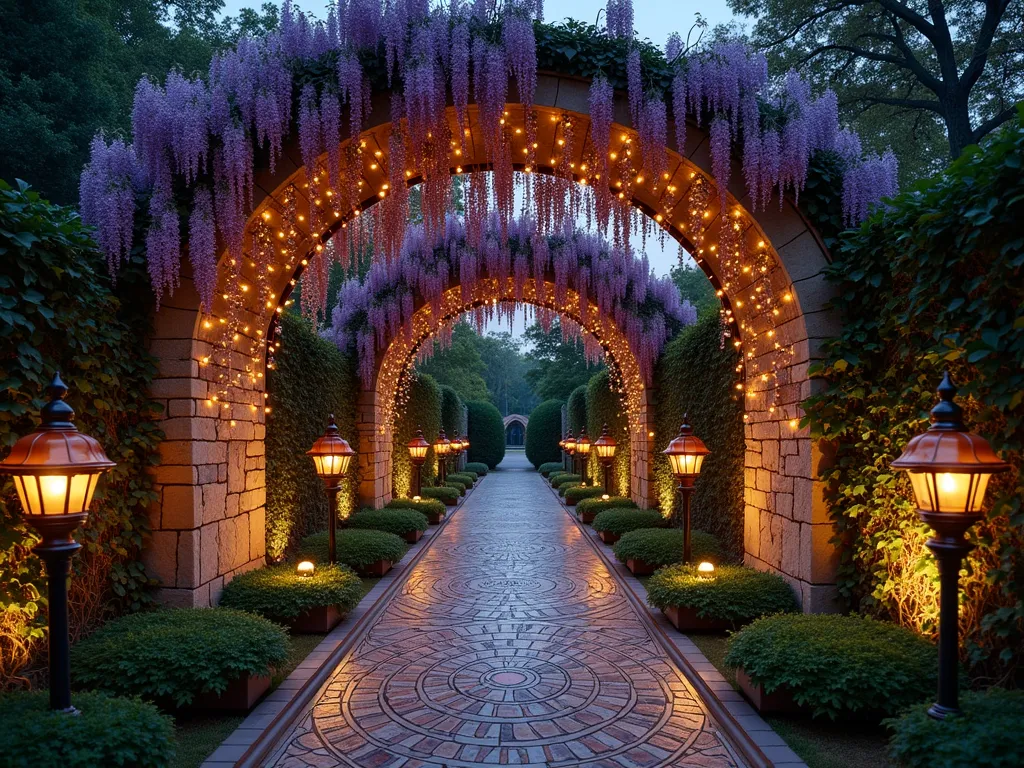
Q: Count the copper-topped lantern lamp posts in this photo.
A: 12